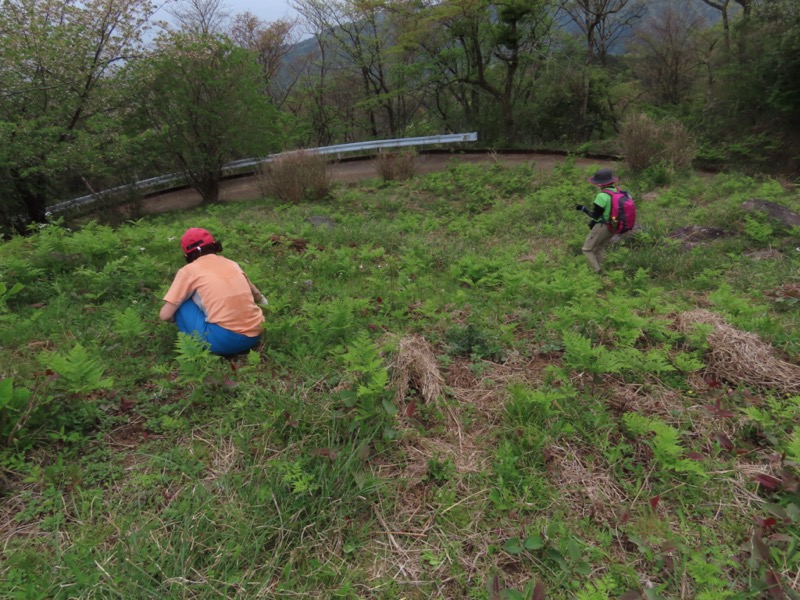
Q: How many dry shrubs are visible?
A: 3